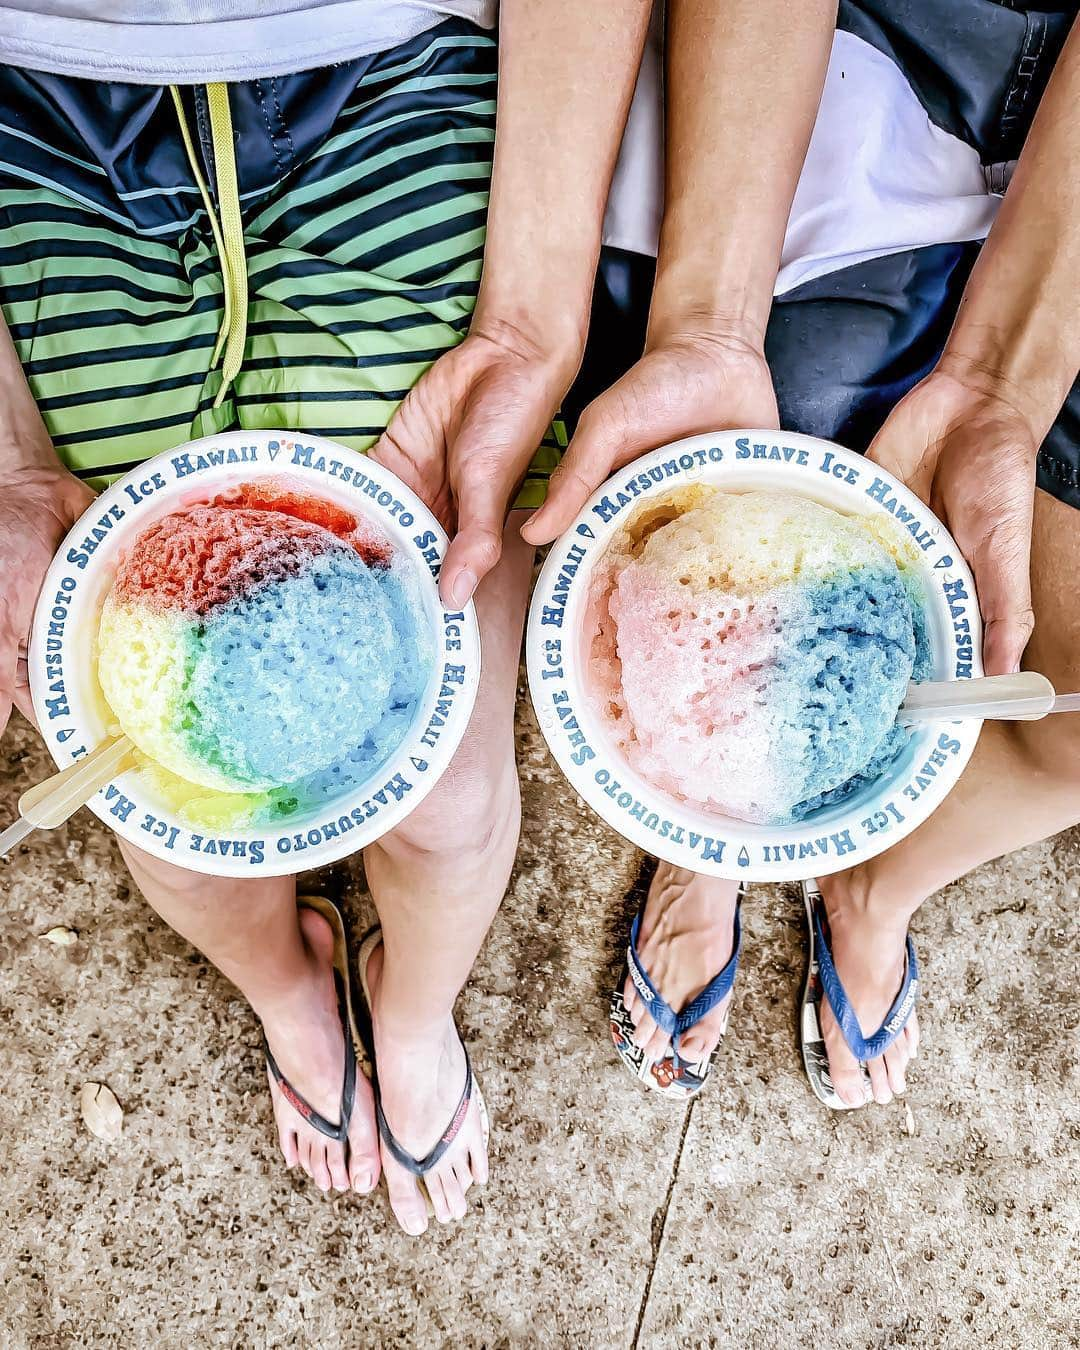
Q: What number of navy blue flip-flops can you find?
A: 2